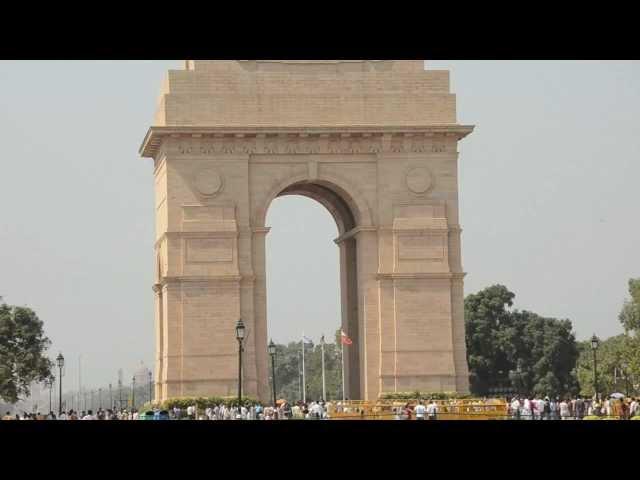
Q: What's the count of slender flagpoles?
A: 3